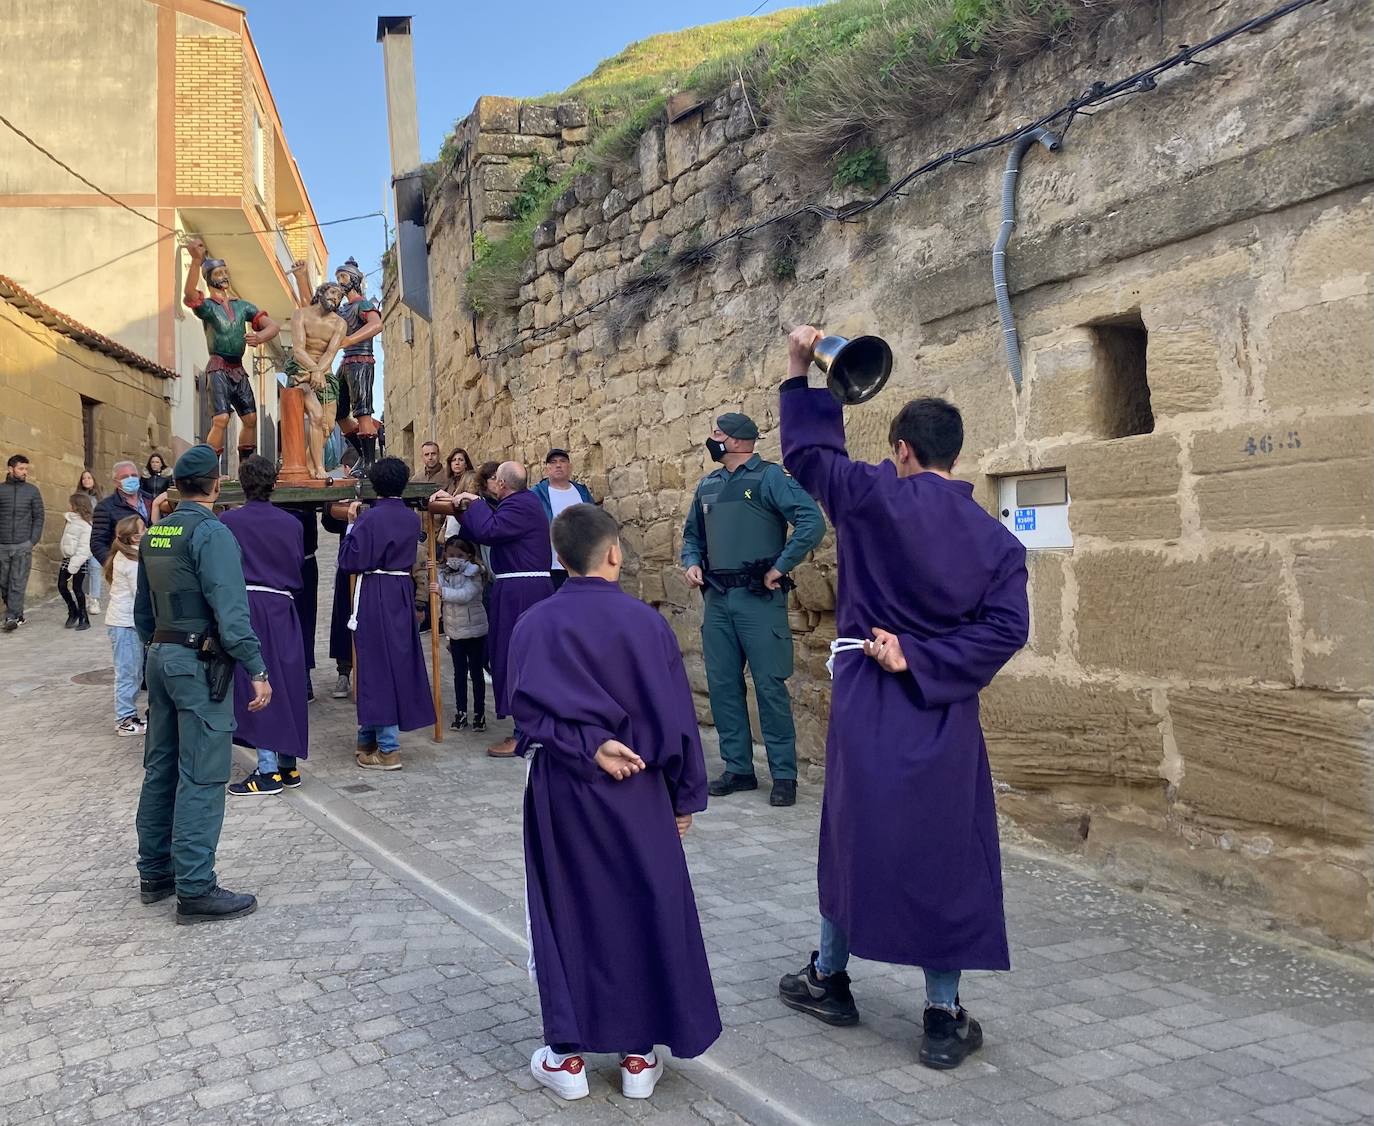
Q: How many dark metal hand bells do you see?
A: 1